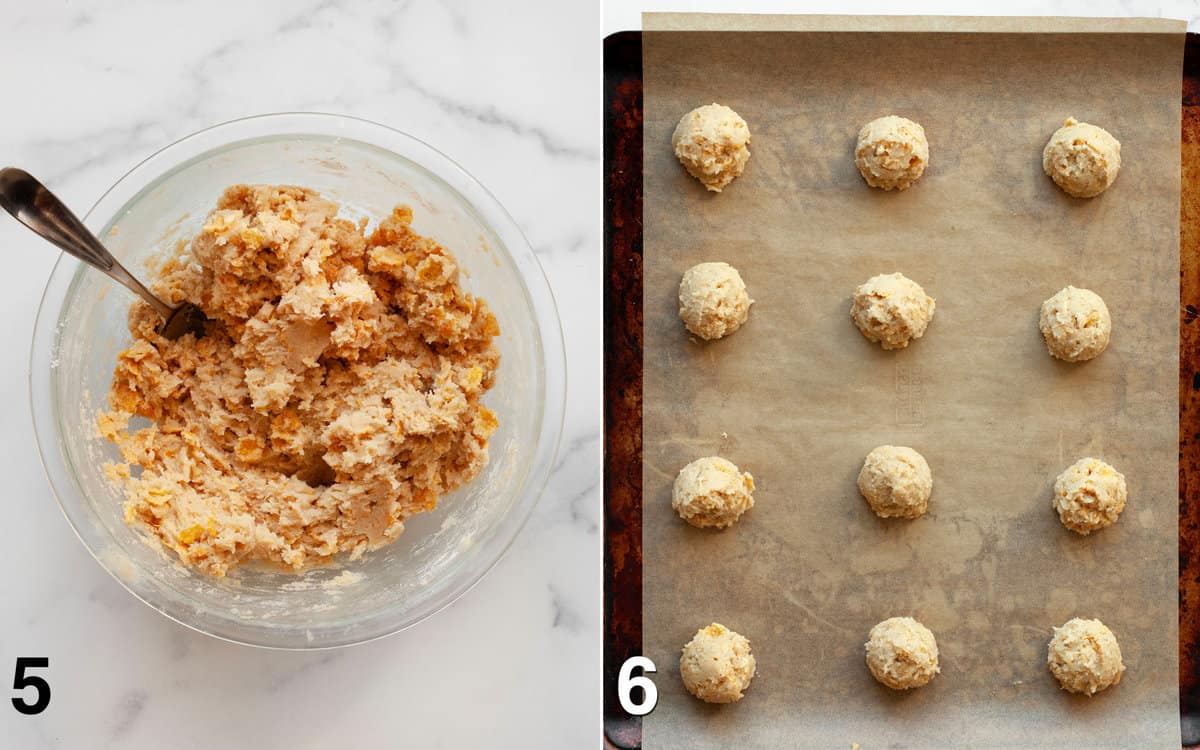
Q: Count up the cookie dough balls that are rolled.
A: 12